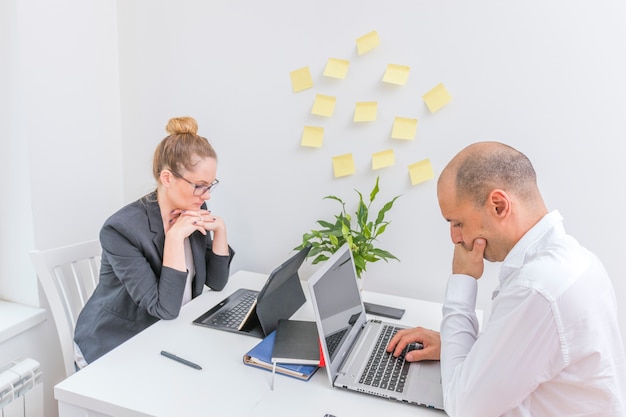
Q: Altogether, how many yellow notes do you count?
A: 12